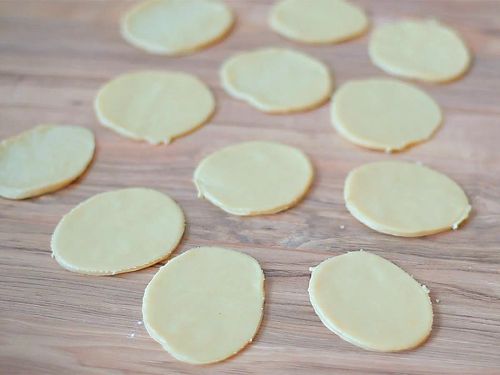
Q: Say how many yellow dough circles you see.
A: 12